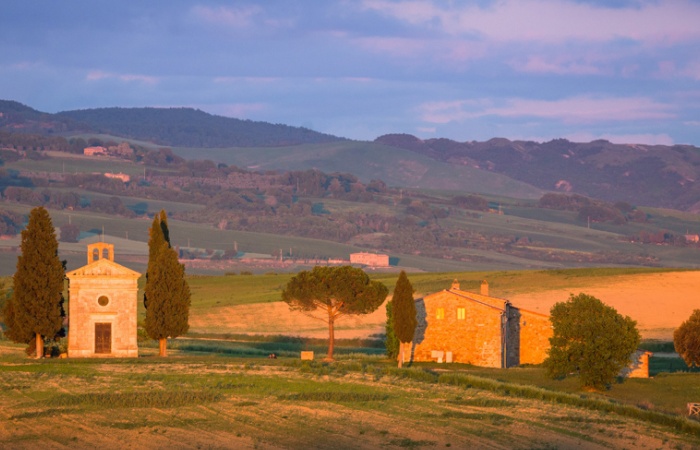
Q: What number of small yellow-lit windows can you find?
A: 2